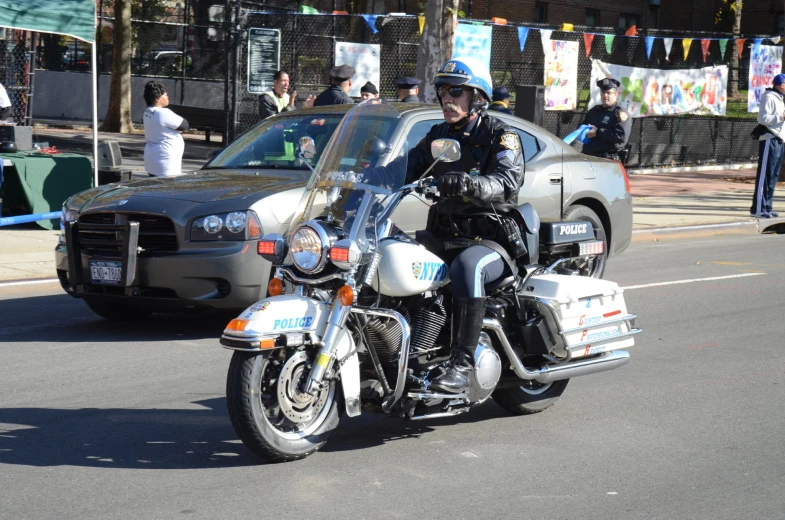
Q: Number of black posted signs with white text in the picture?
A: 1